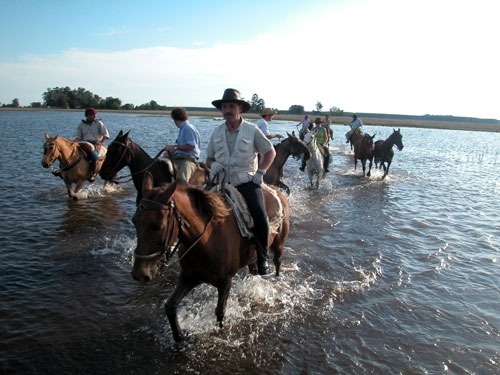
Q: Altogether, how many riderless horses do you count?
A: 2